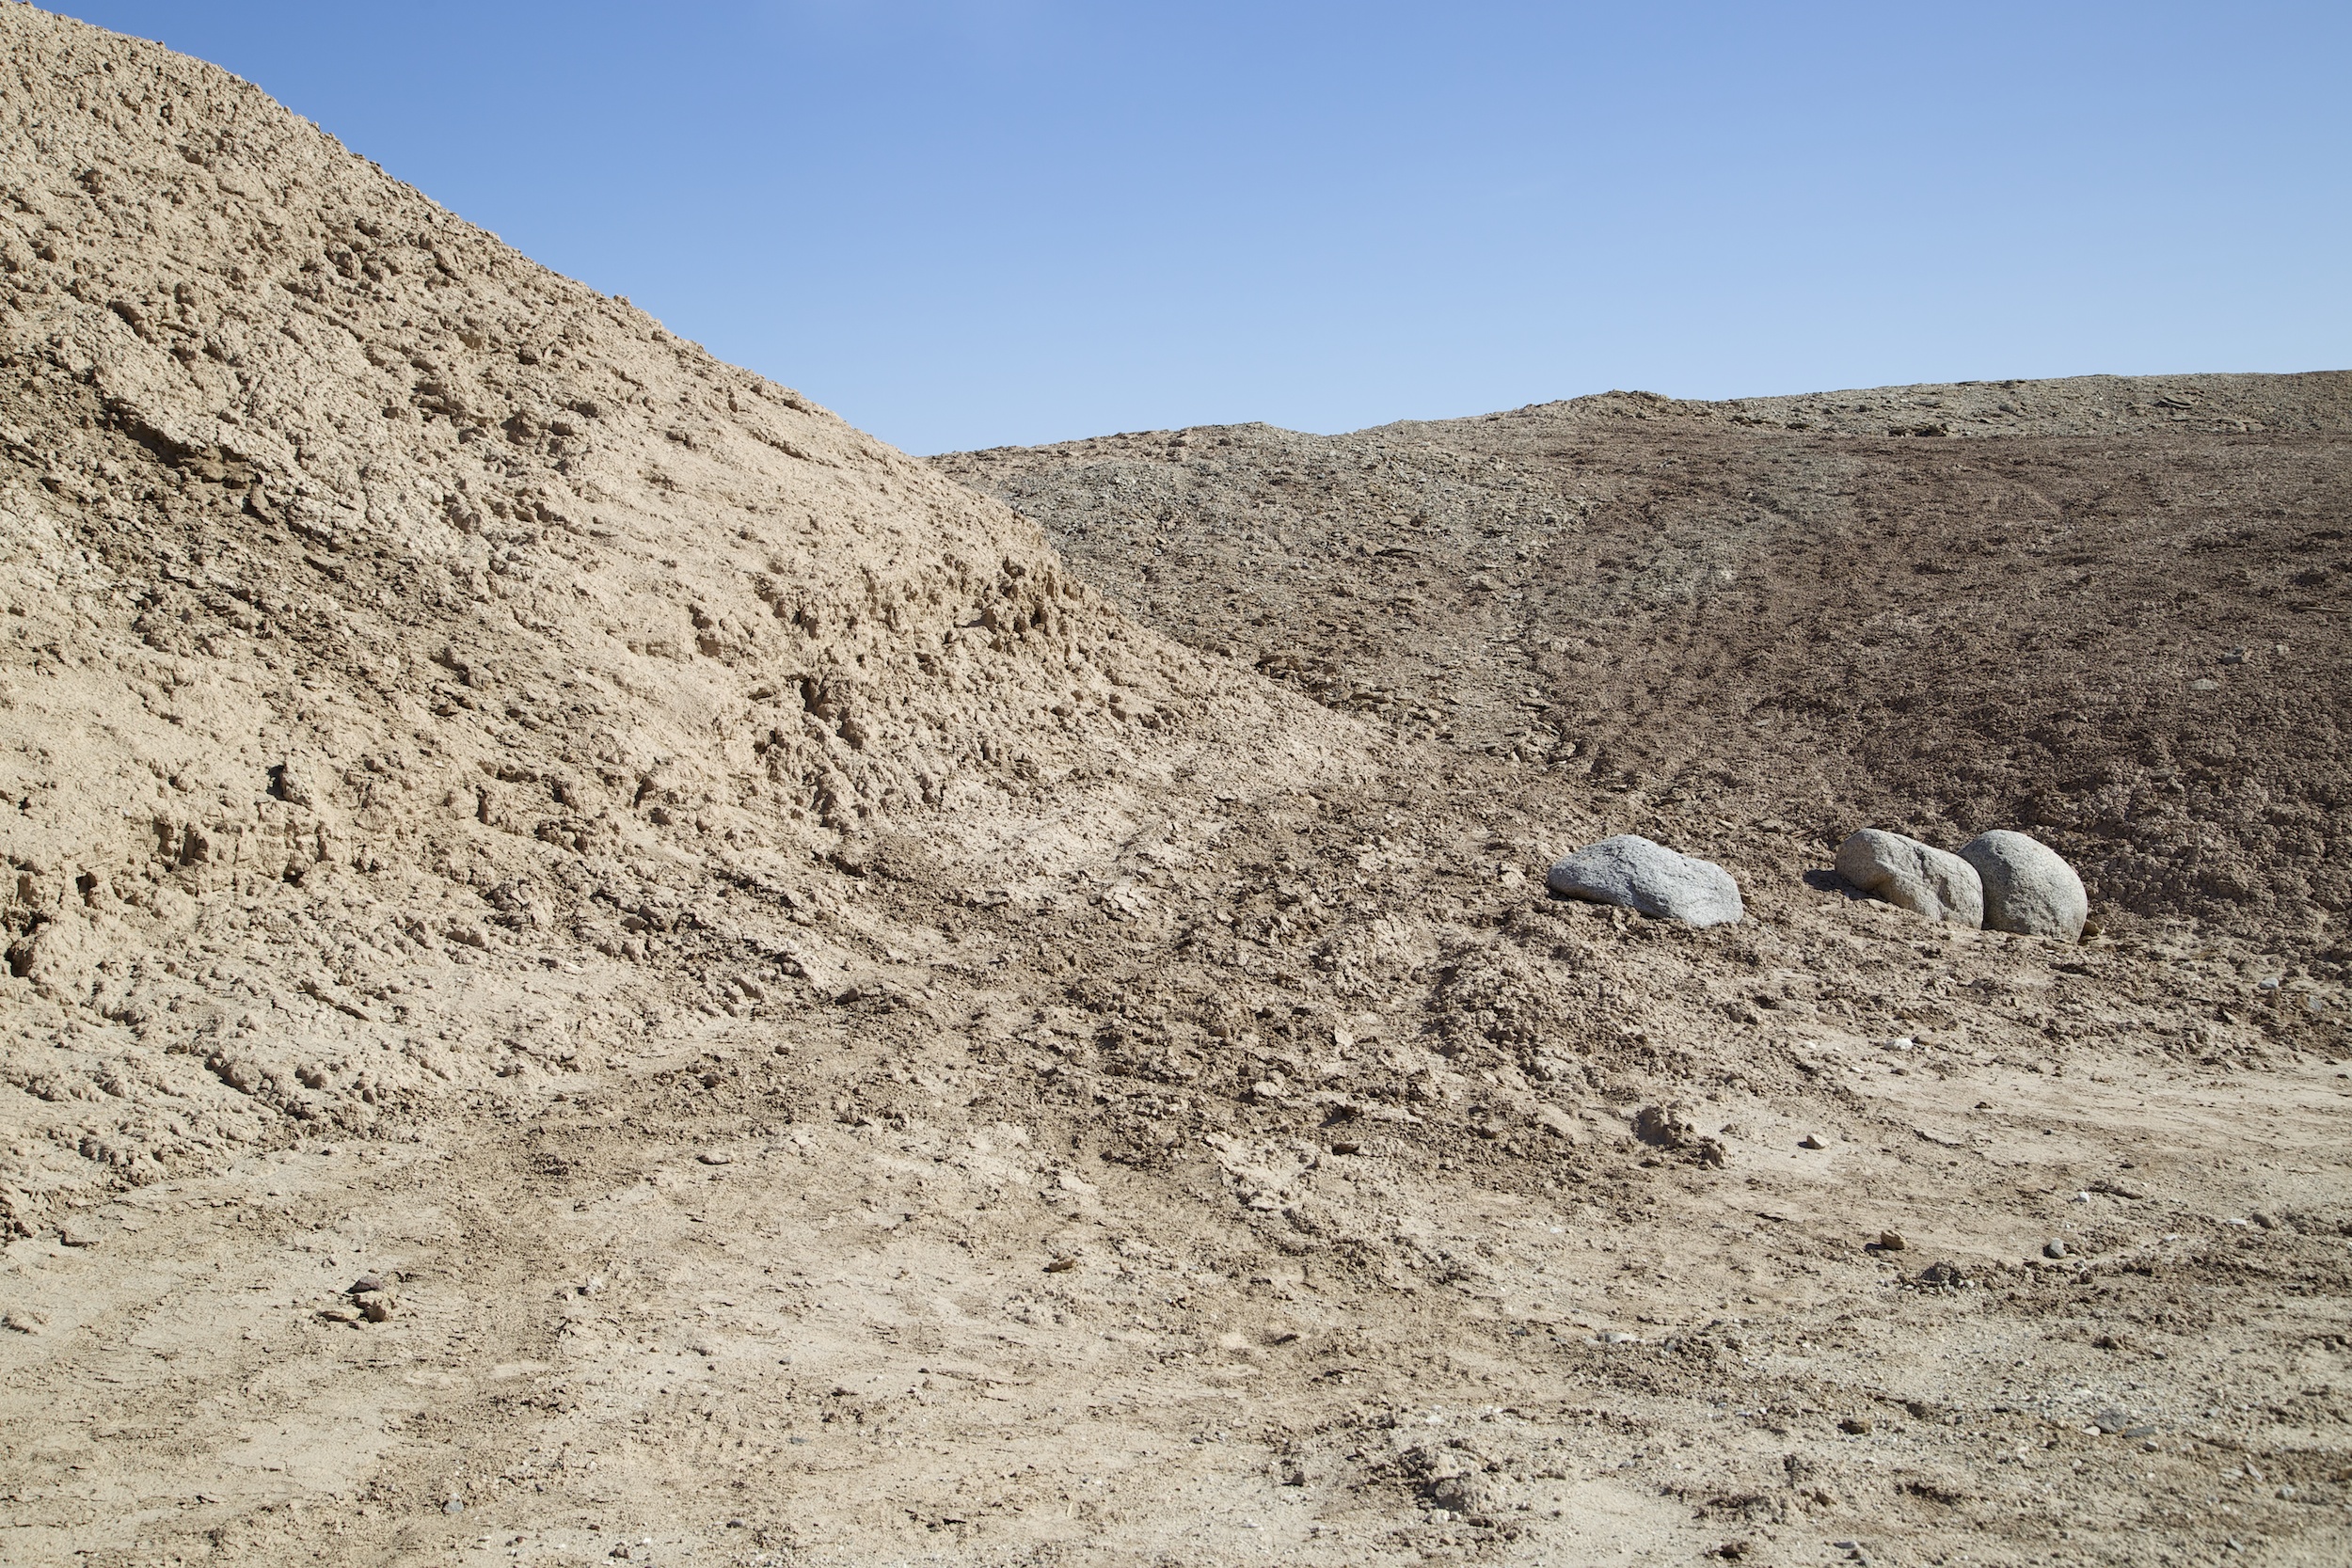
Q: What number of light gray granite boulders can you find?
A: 3